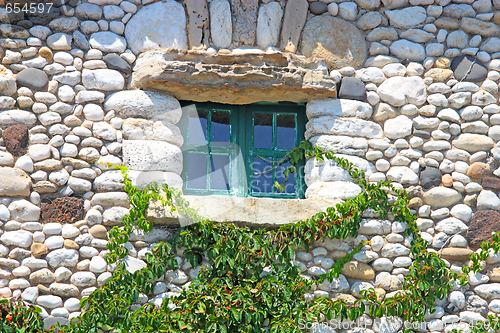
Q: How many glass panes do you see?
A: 8